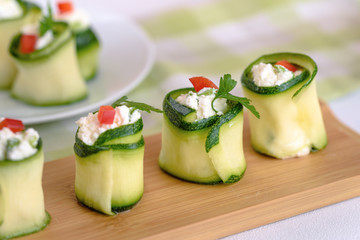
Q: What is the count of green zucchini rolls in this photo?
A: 7